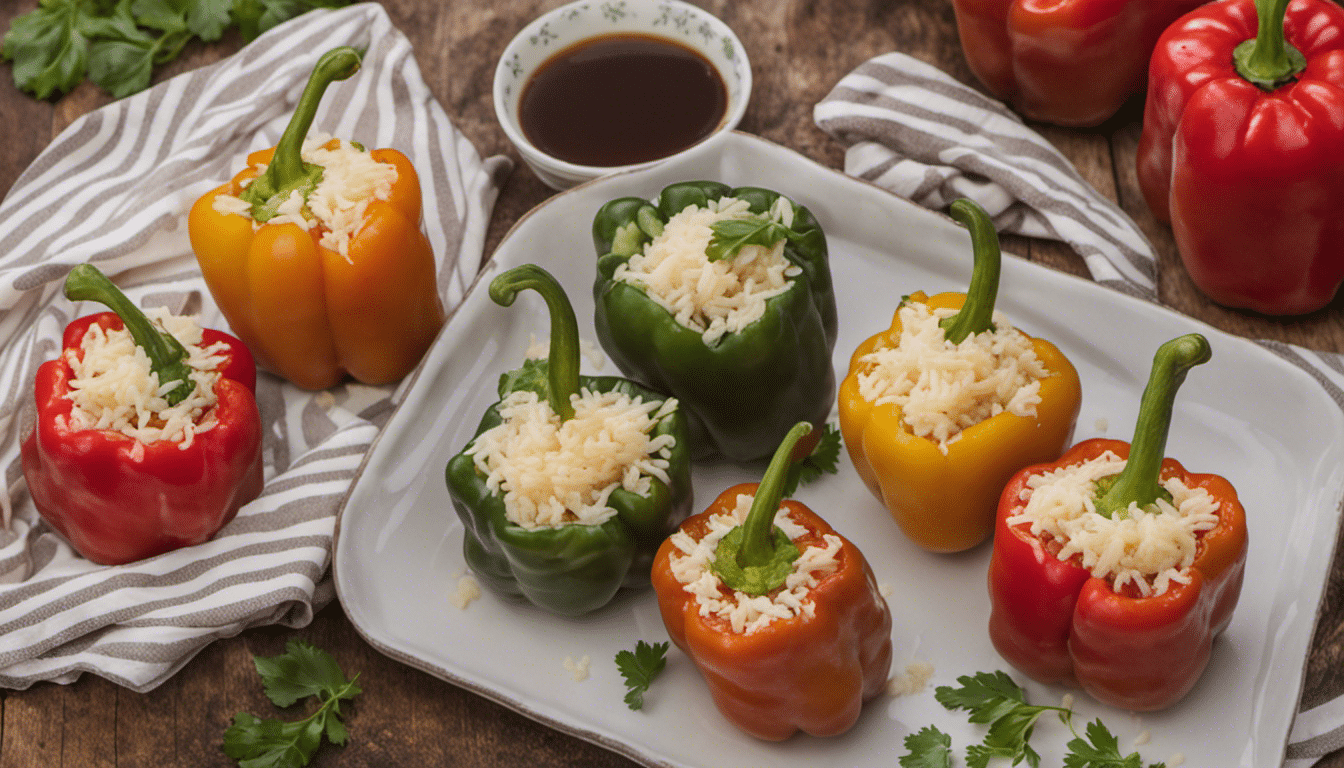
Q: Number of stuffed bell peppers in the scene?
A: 7